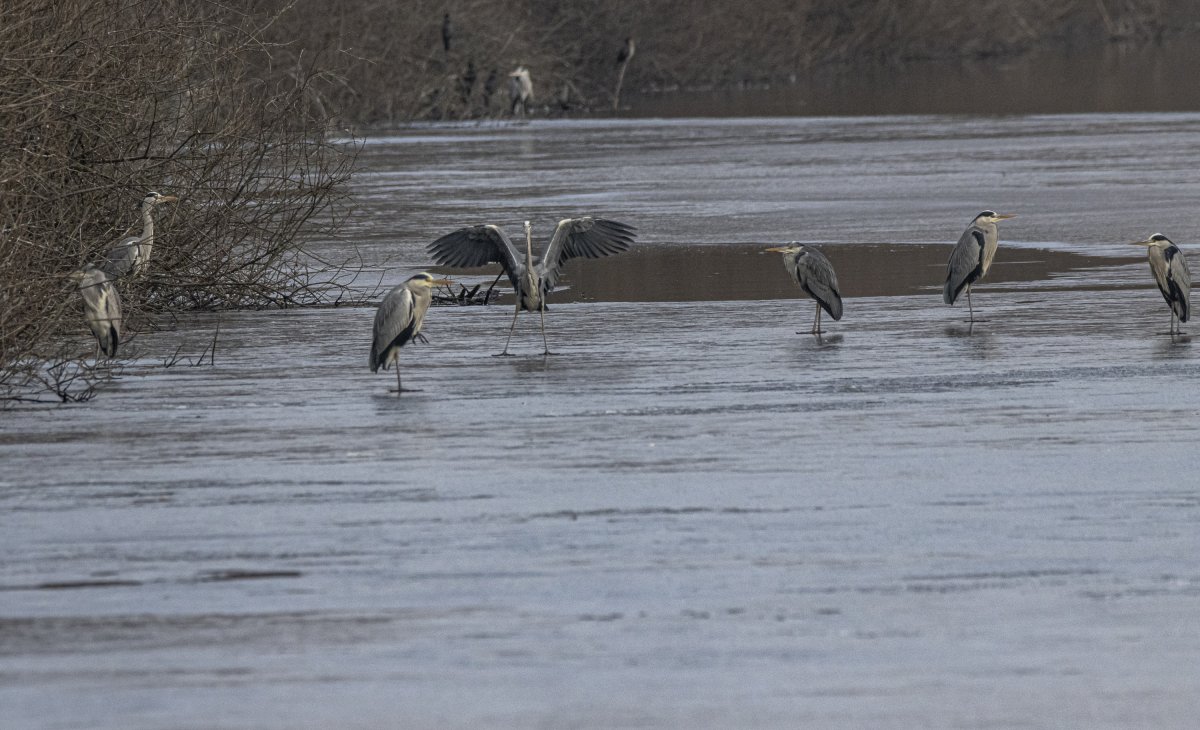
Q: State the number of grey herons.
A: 8